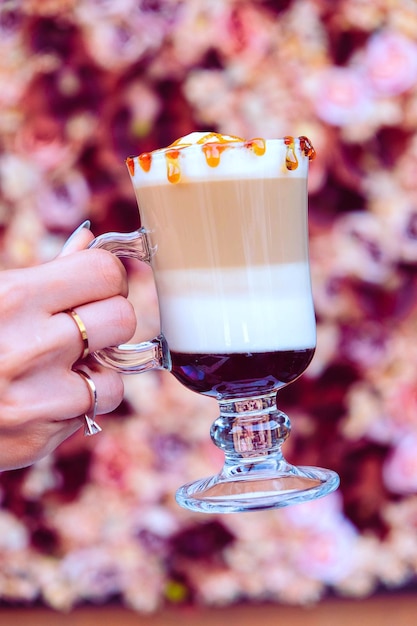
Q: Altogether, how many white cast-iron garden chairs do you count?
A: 0